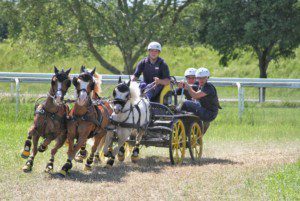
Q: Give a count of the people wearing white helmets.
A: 3